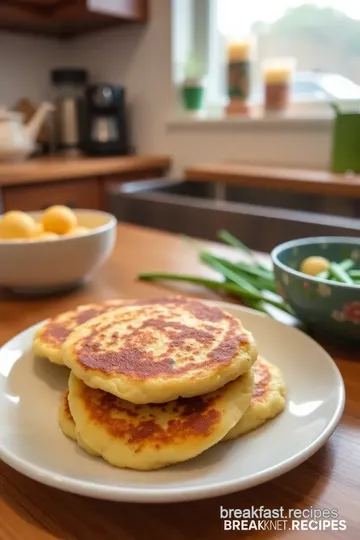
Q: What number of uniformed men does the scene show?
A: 0